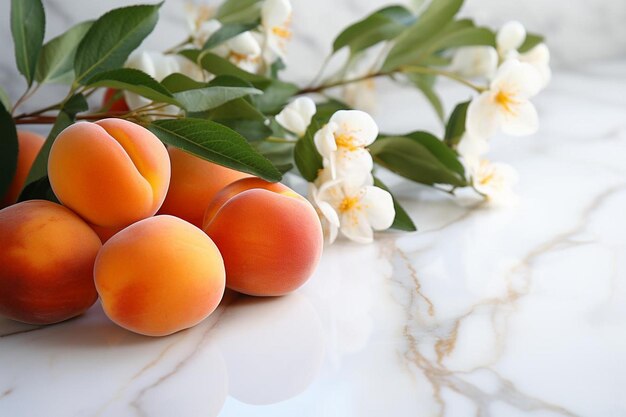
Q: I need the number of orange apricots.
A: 6